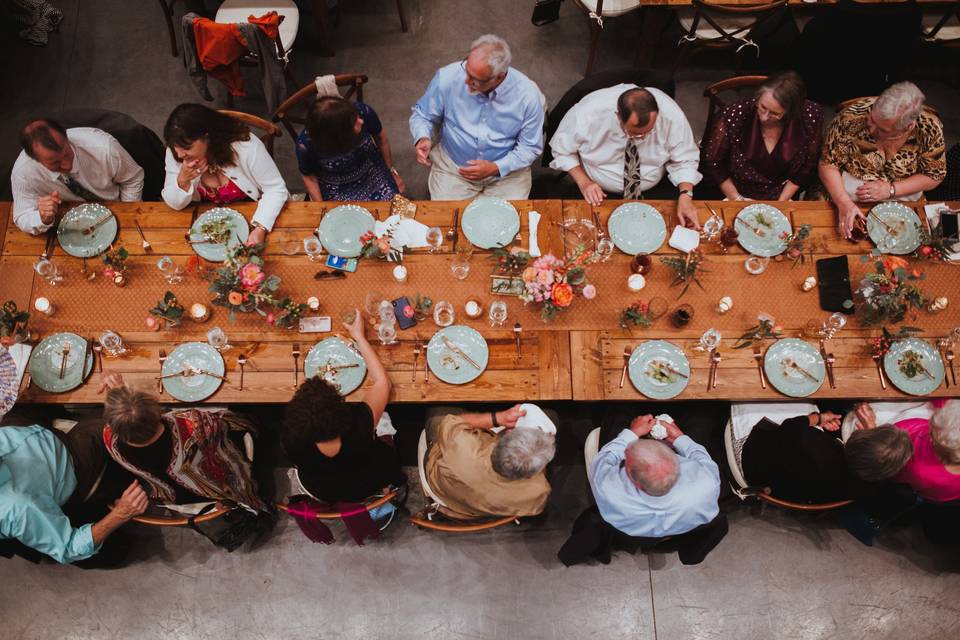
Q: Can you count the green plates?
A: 14